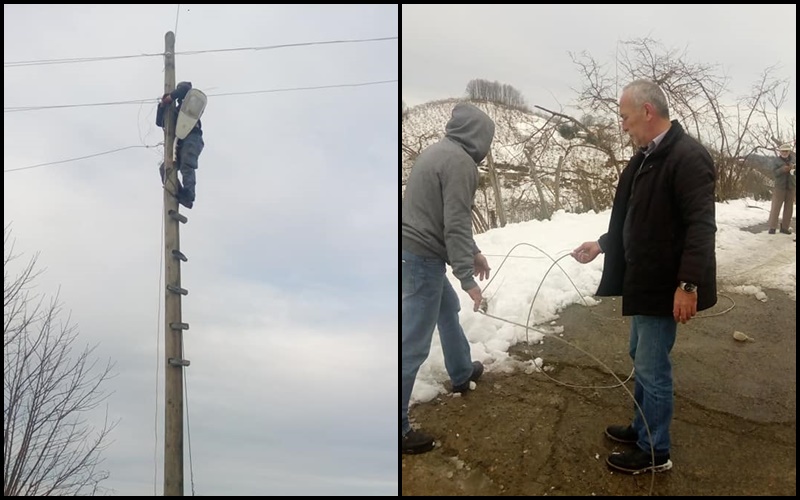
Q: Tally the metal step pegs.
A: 5